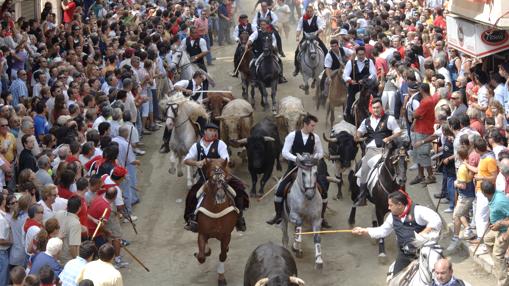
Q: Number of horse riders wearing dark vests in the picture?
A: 12